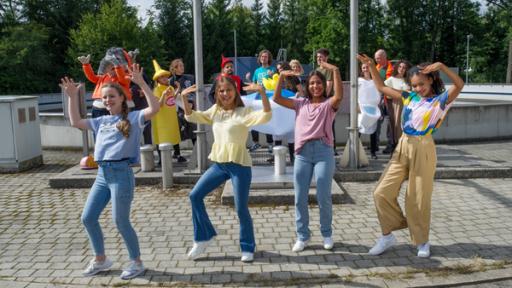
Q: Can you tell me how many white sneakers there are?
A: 8